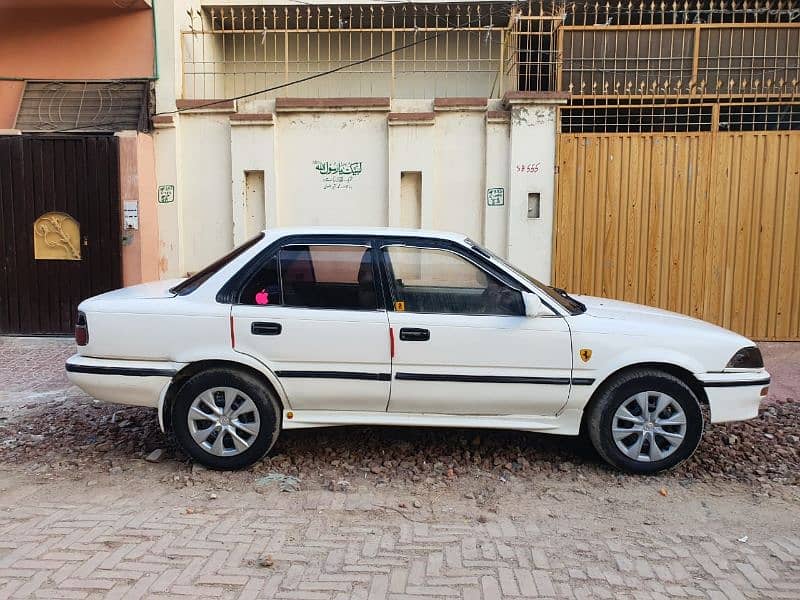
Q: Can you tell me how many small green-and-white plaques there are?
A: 2